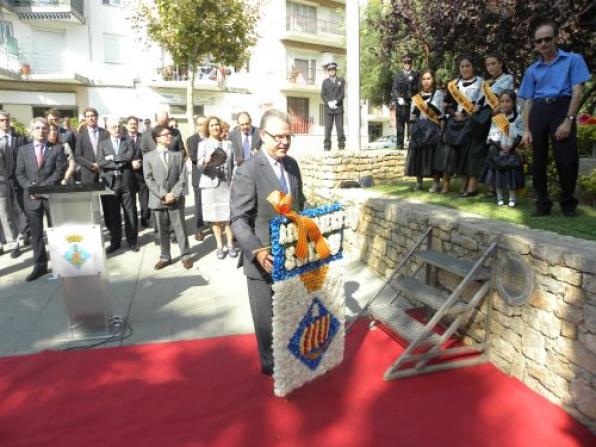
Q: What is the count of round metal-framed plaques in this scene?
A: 1